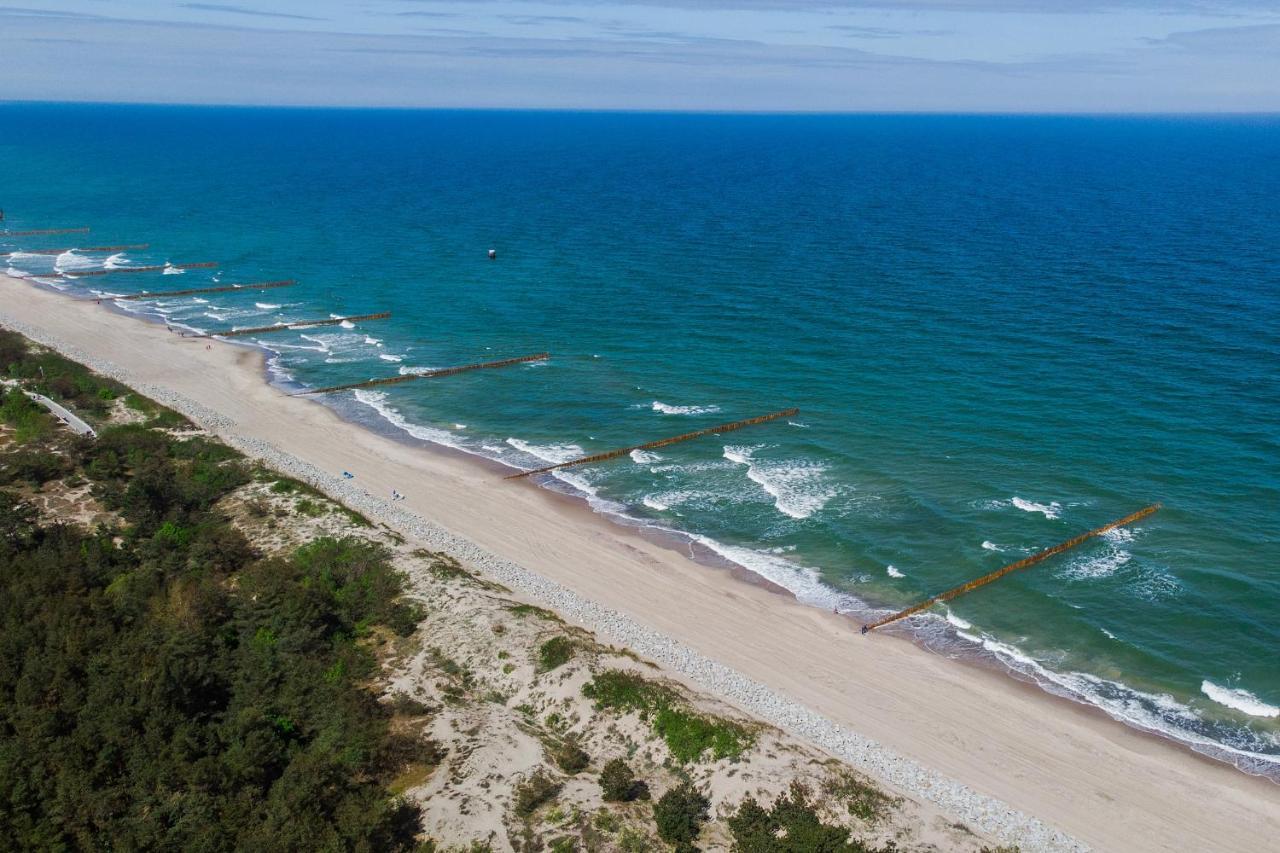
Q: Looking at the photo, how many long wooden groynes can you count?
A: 8